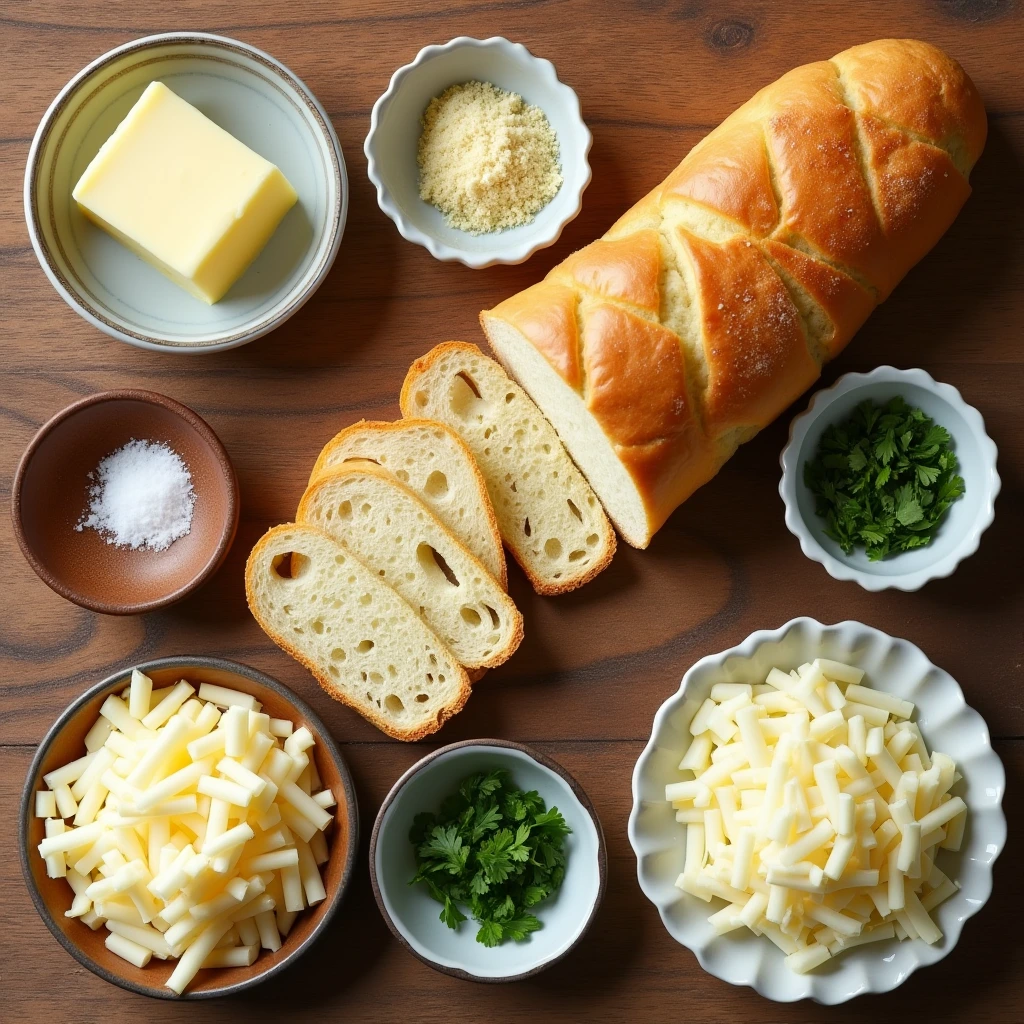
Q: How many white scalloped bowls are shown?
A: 3